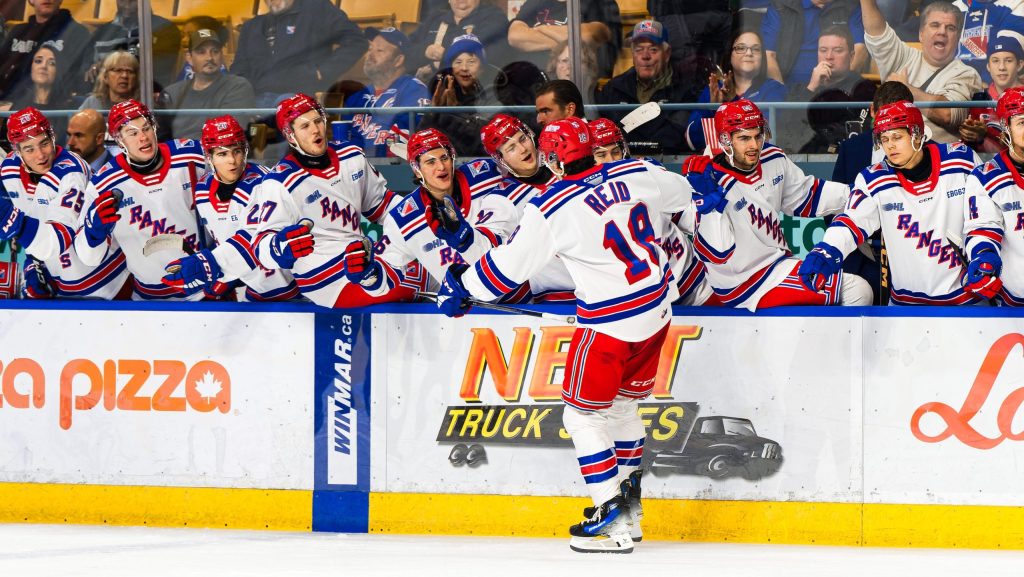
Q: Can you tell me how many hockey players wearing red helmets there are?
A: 11